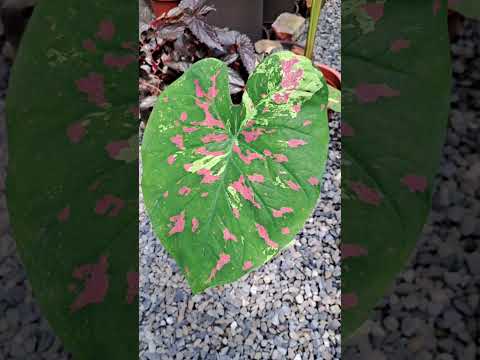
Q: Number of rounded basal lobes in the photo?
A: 2